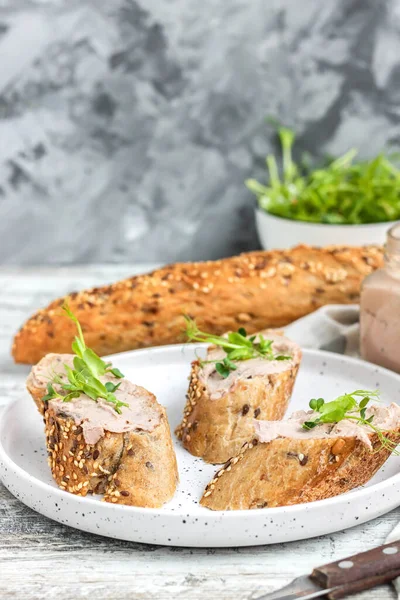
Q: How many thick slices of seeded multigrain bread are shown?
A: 3